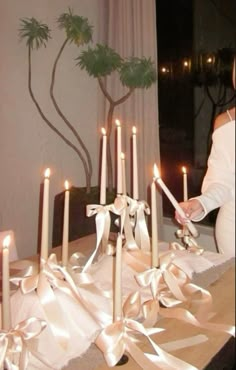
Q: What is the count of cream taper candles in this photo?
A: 11